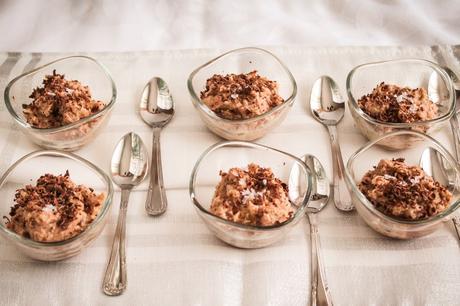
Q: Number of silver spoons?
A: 6